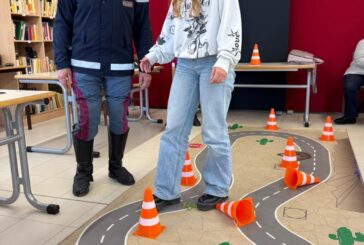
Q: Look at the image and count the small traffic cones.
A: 8